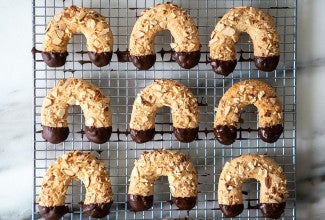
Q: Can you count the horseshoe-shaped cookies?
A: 9